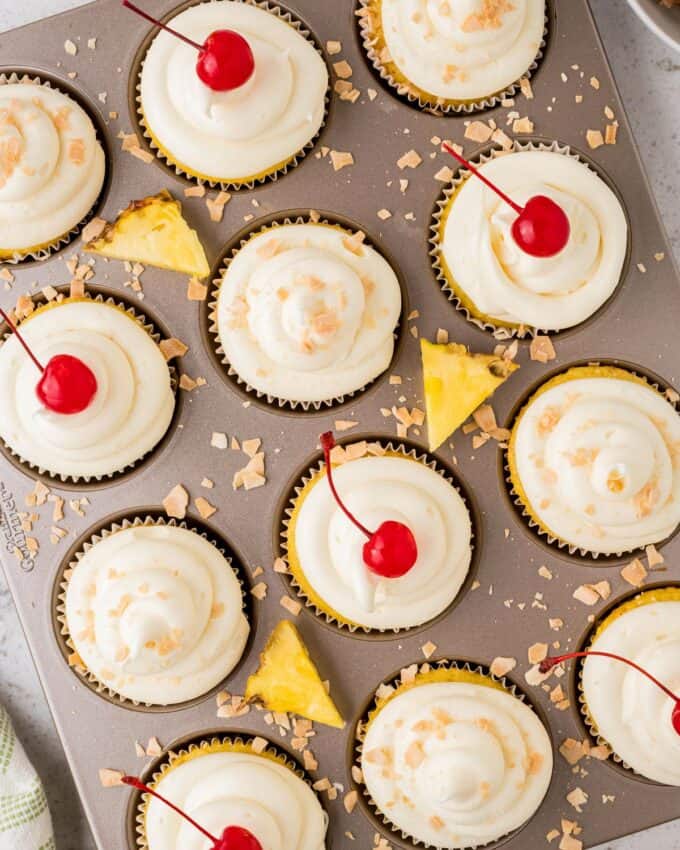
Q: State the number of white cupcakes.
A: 12